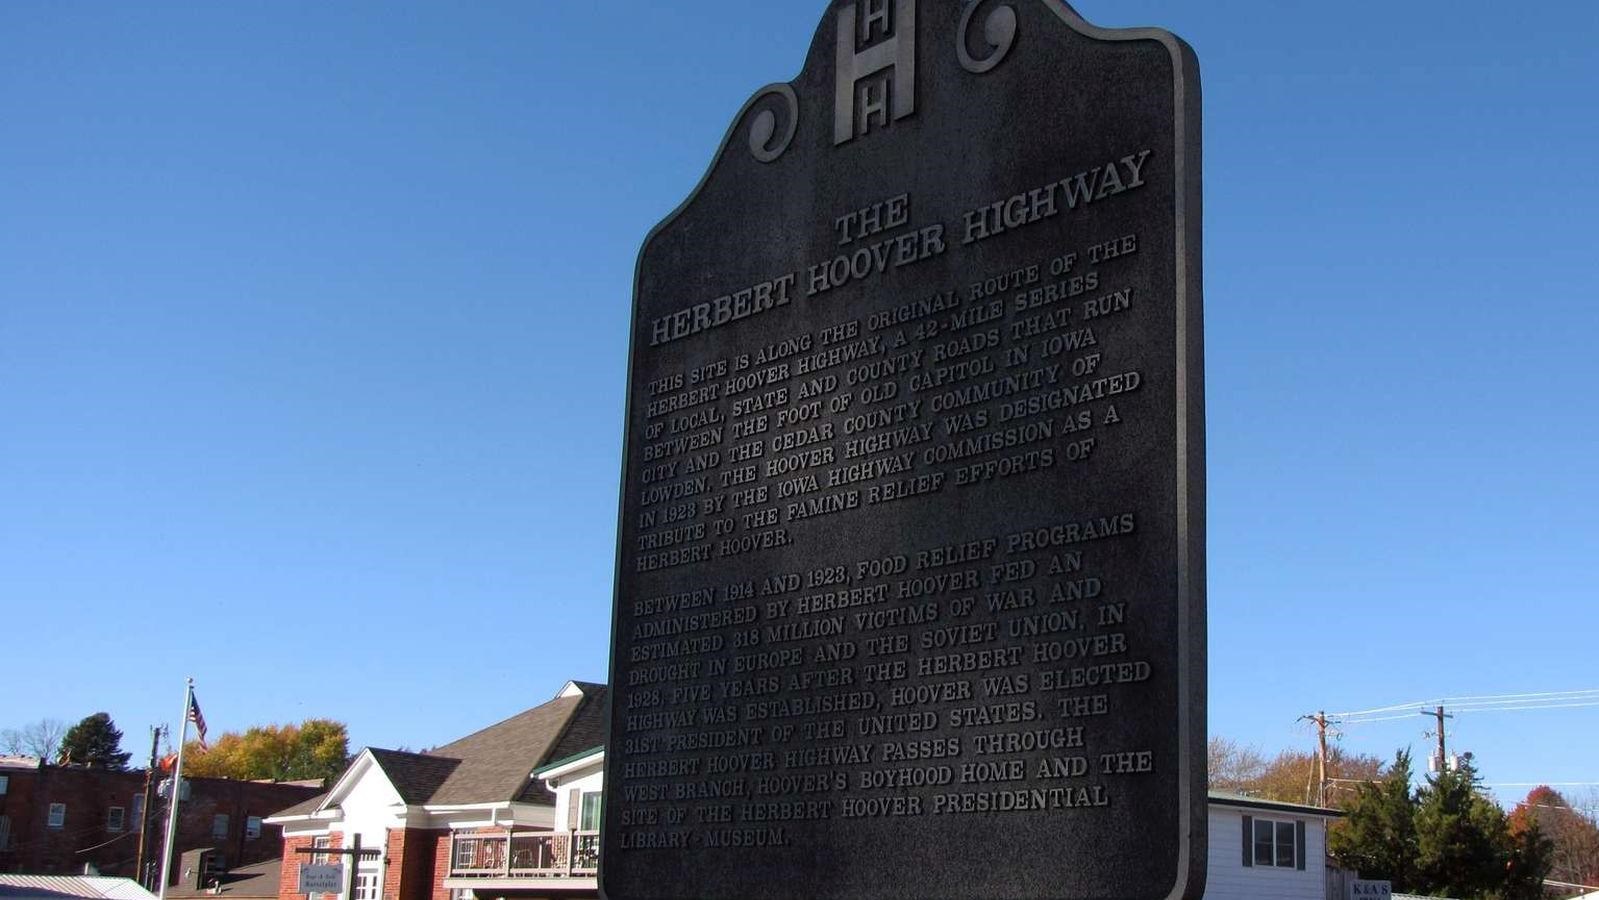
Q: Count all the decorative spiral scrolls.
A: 2